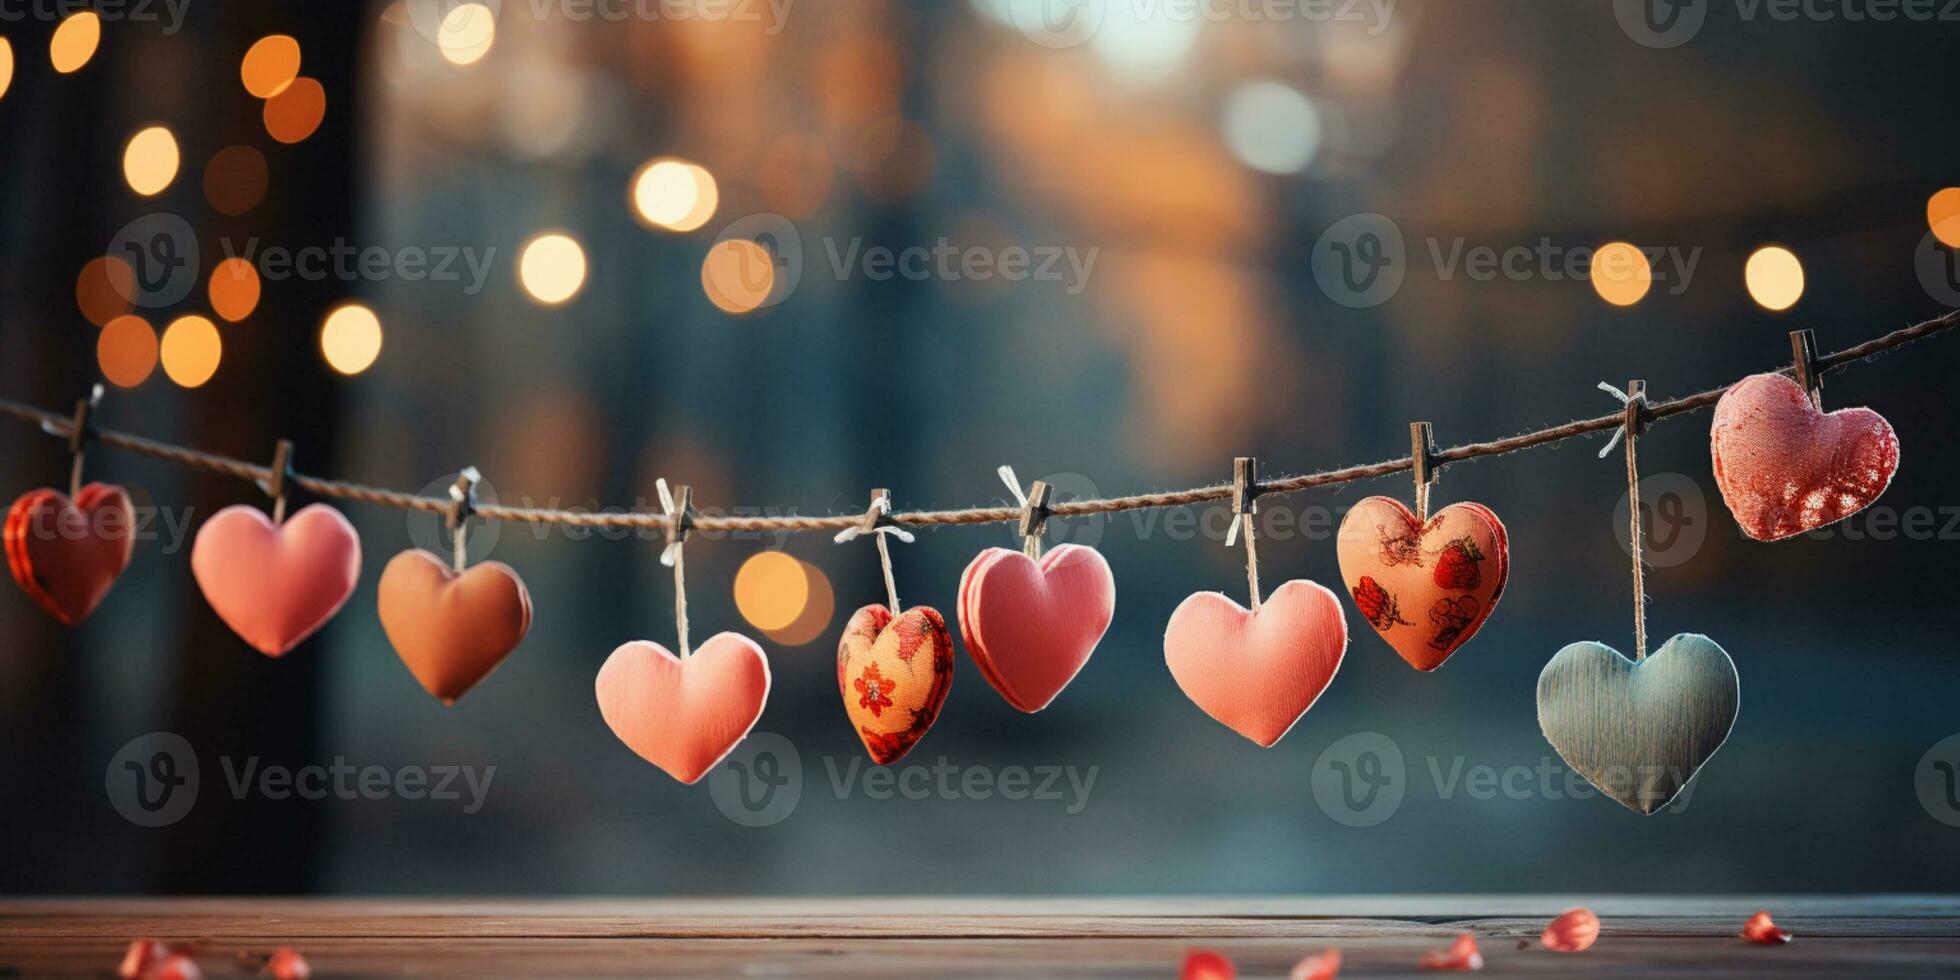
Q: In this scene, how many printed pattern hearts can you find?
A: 2